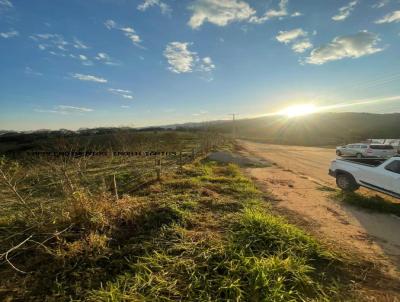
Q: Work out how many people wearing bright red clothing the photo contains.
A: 0